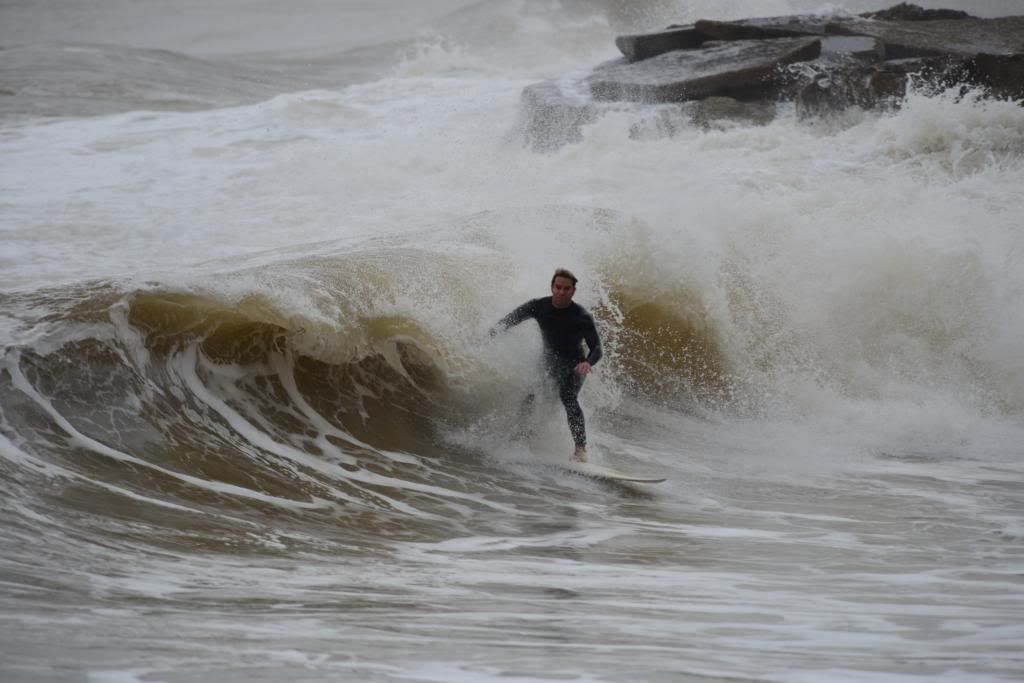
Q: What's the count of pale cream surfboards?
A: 1